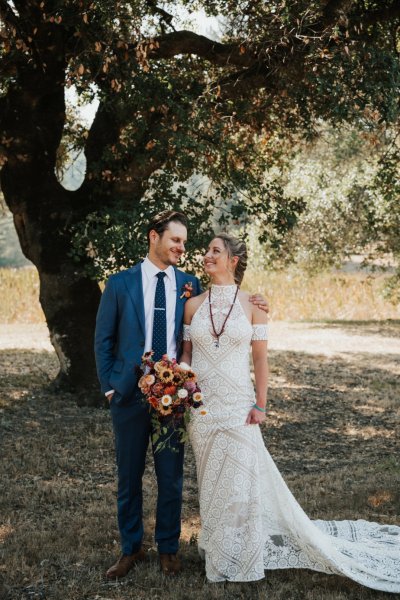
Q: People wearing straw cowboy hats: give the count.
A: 0